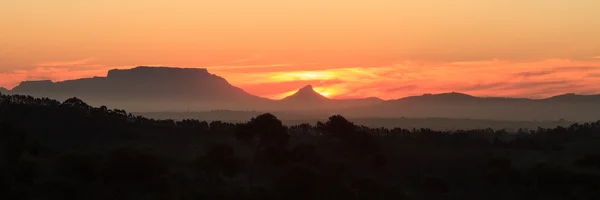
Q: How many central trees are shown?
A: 2